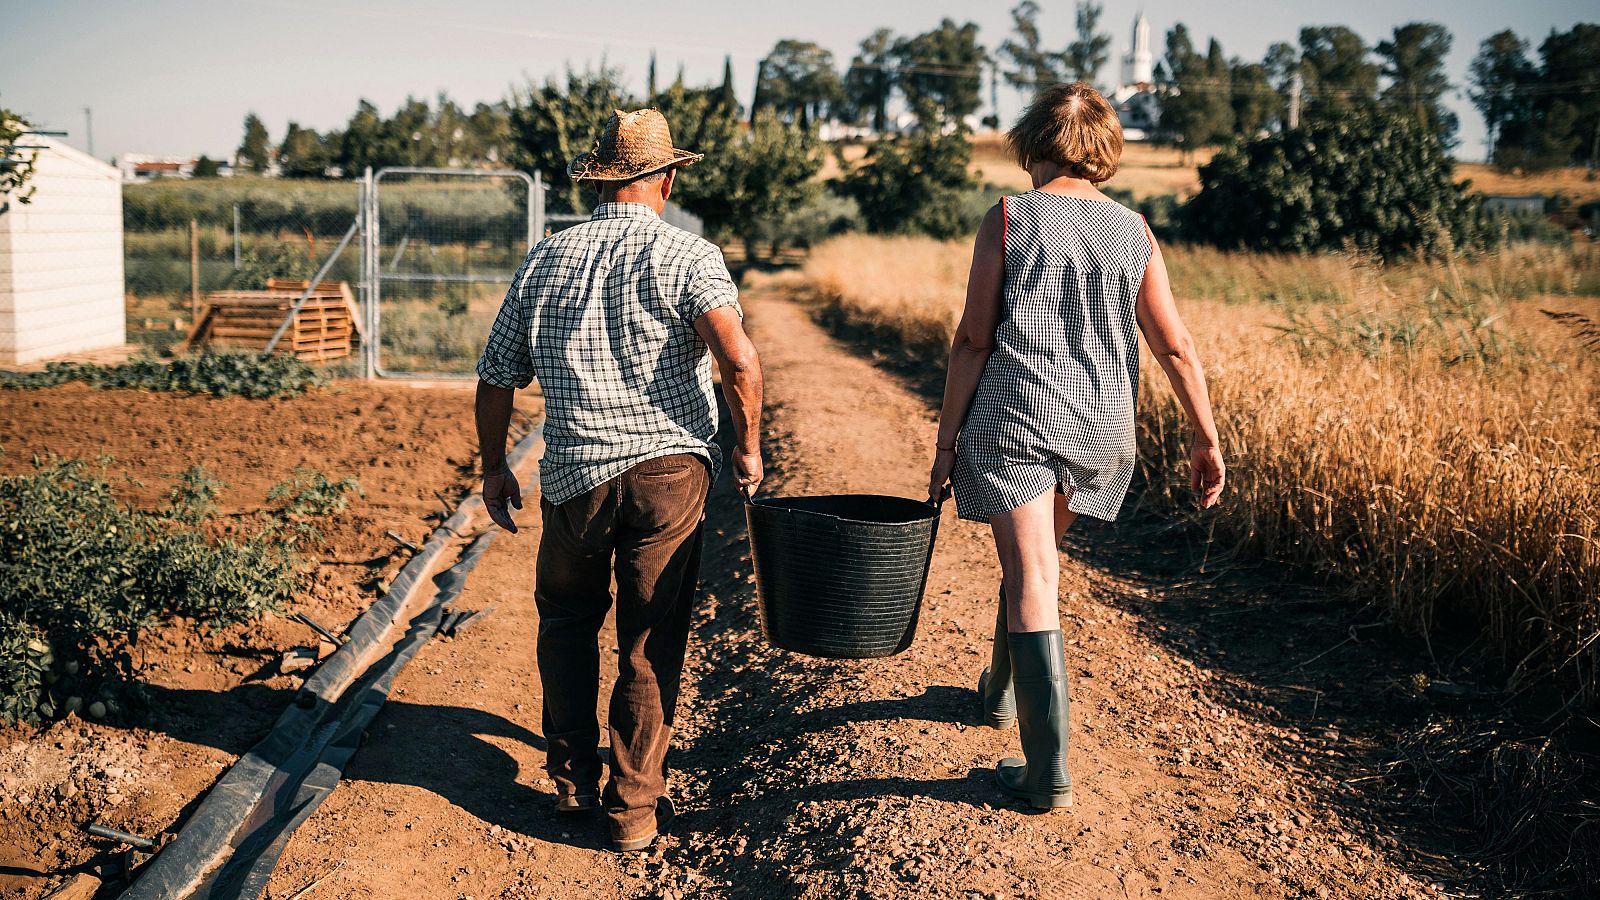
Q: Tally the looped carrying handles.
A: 2